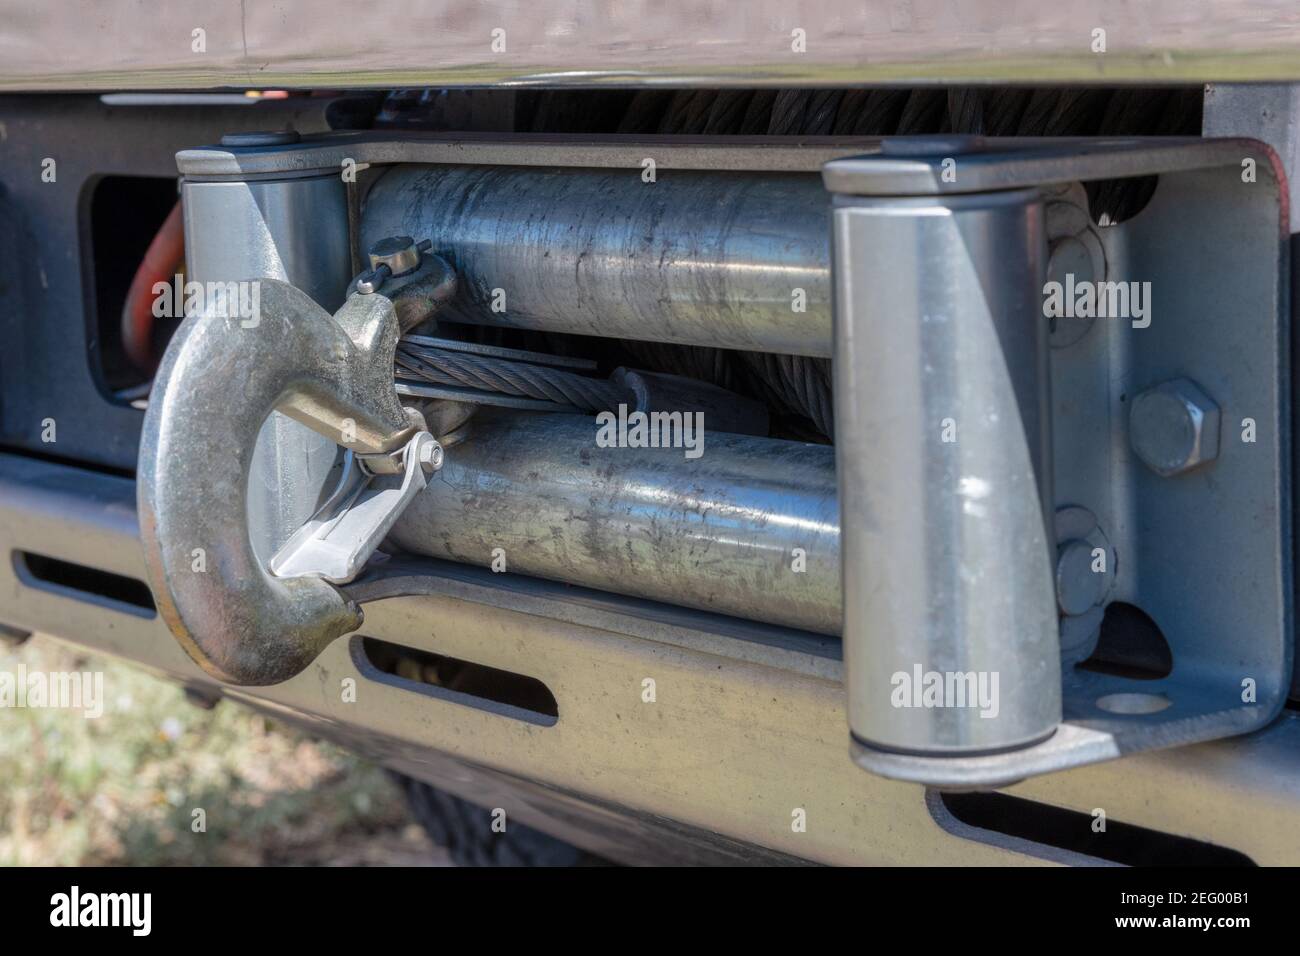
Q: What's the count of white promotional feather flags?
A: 0